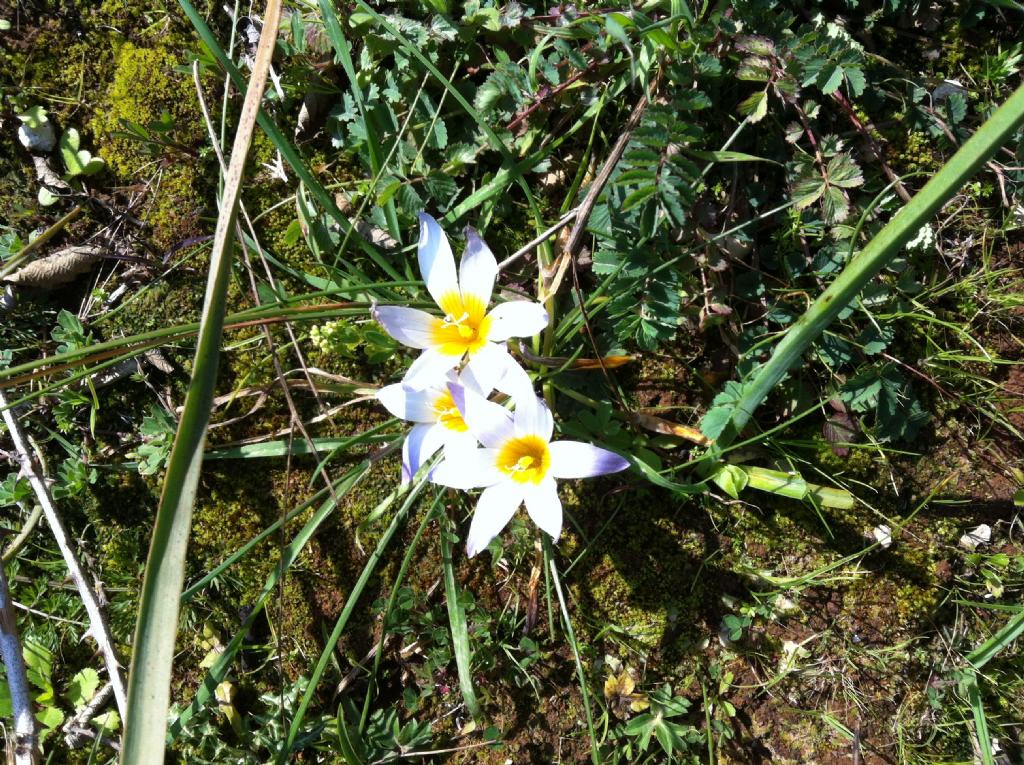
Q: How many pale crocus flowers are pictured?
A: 3